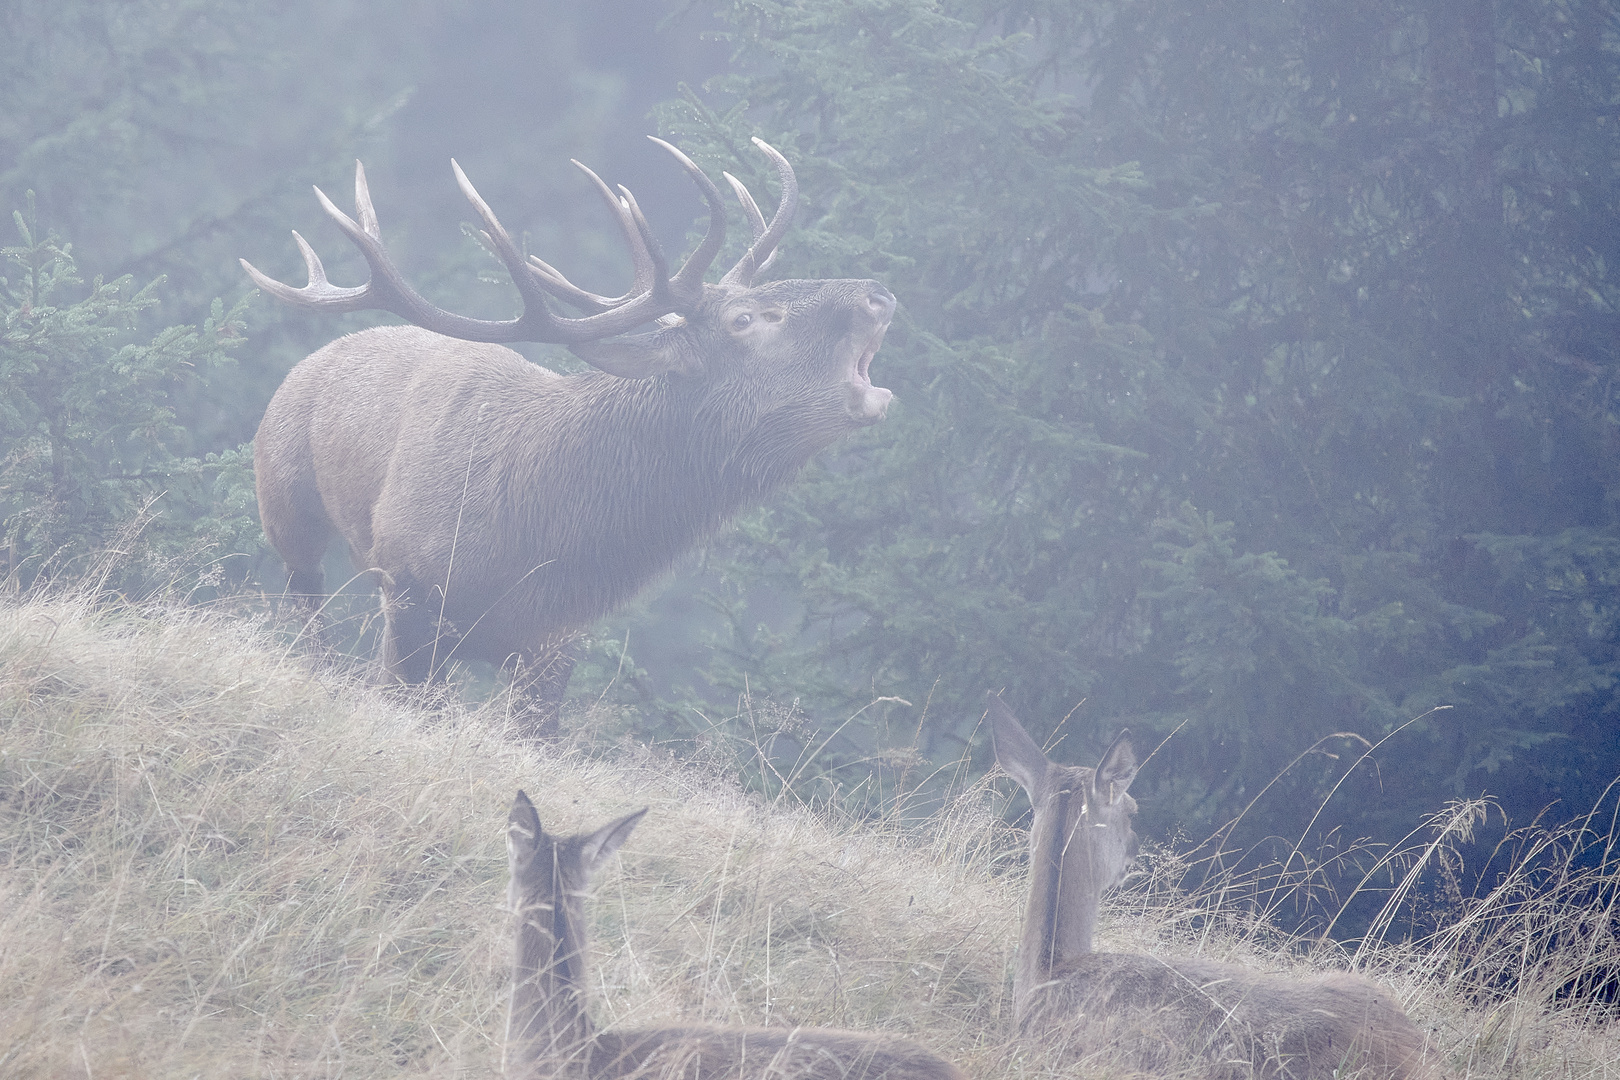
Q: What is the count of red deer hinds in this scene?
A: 2